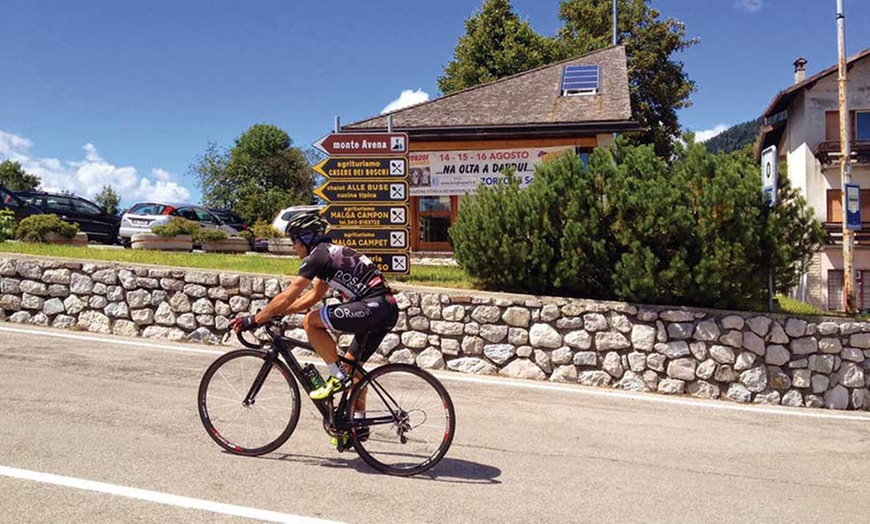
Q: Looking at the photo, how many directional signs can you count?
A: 6